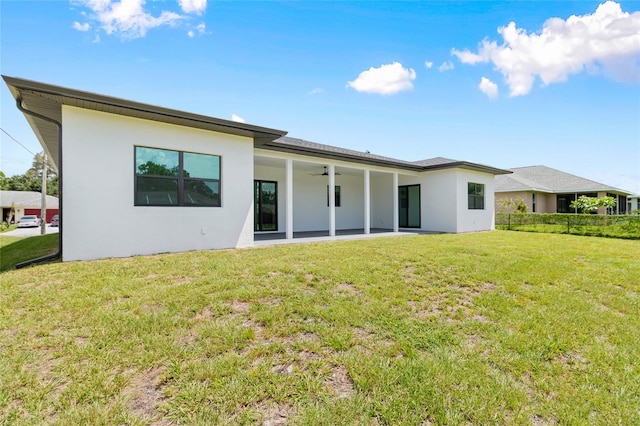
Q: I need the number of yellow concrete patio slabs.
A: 0